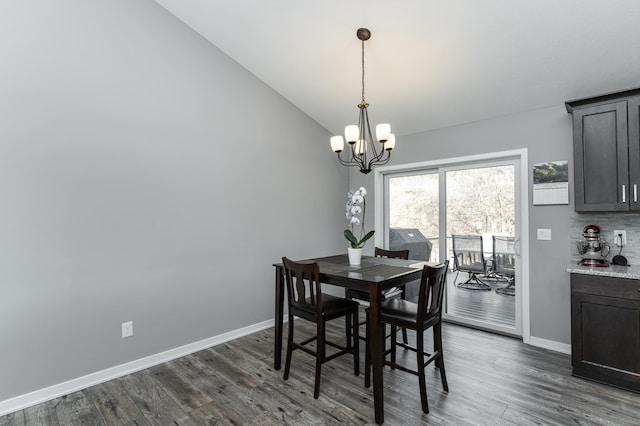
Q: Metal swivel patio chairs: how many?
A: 2